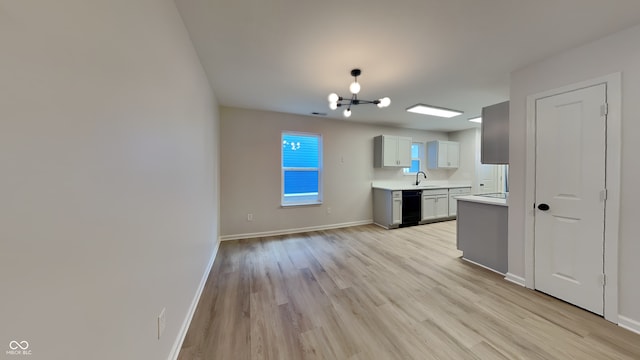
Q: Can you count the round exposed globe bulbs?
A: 6